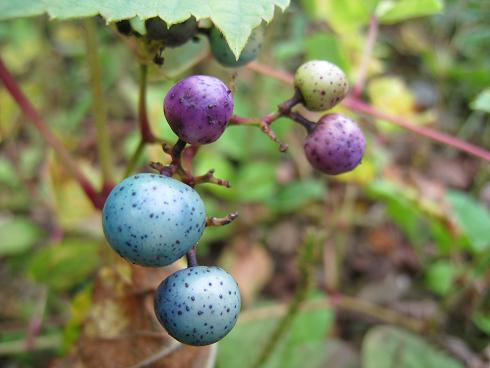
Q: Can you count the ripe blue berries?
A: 2